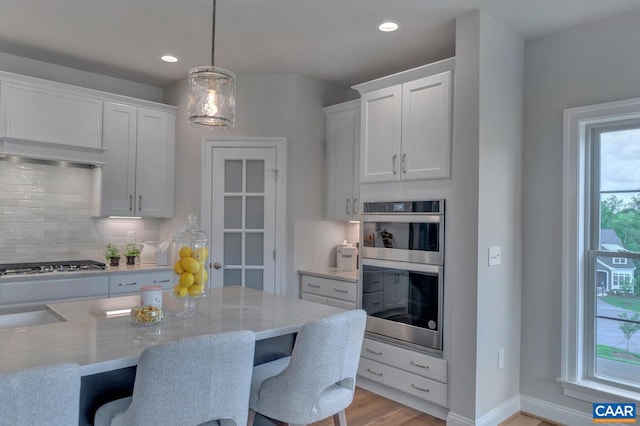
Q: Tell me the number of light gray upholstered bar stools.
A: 3